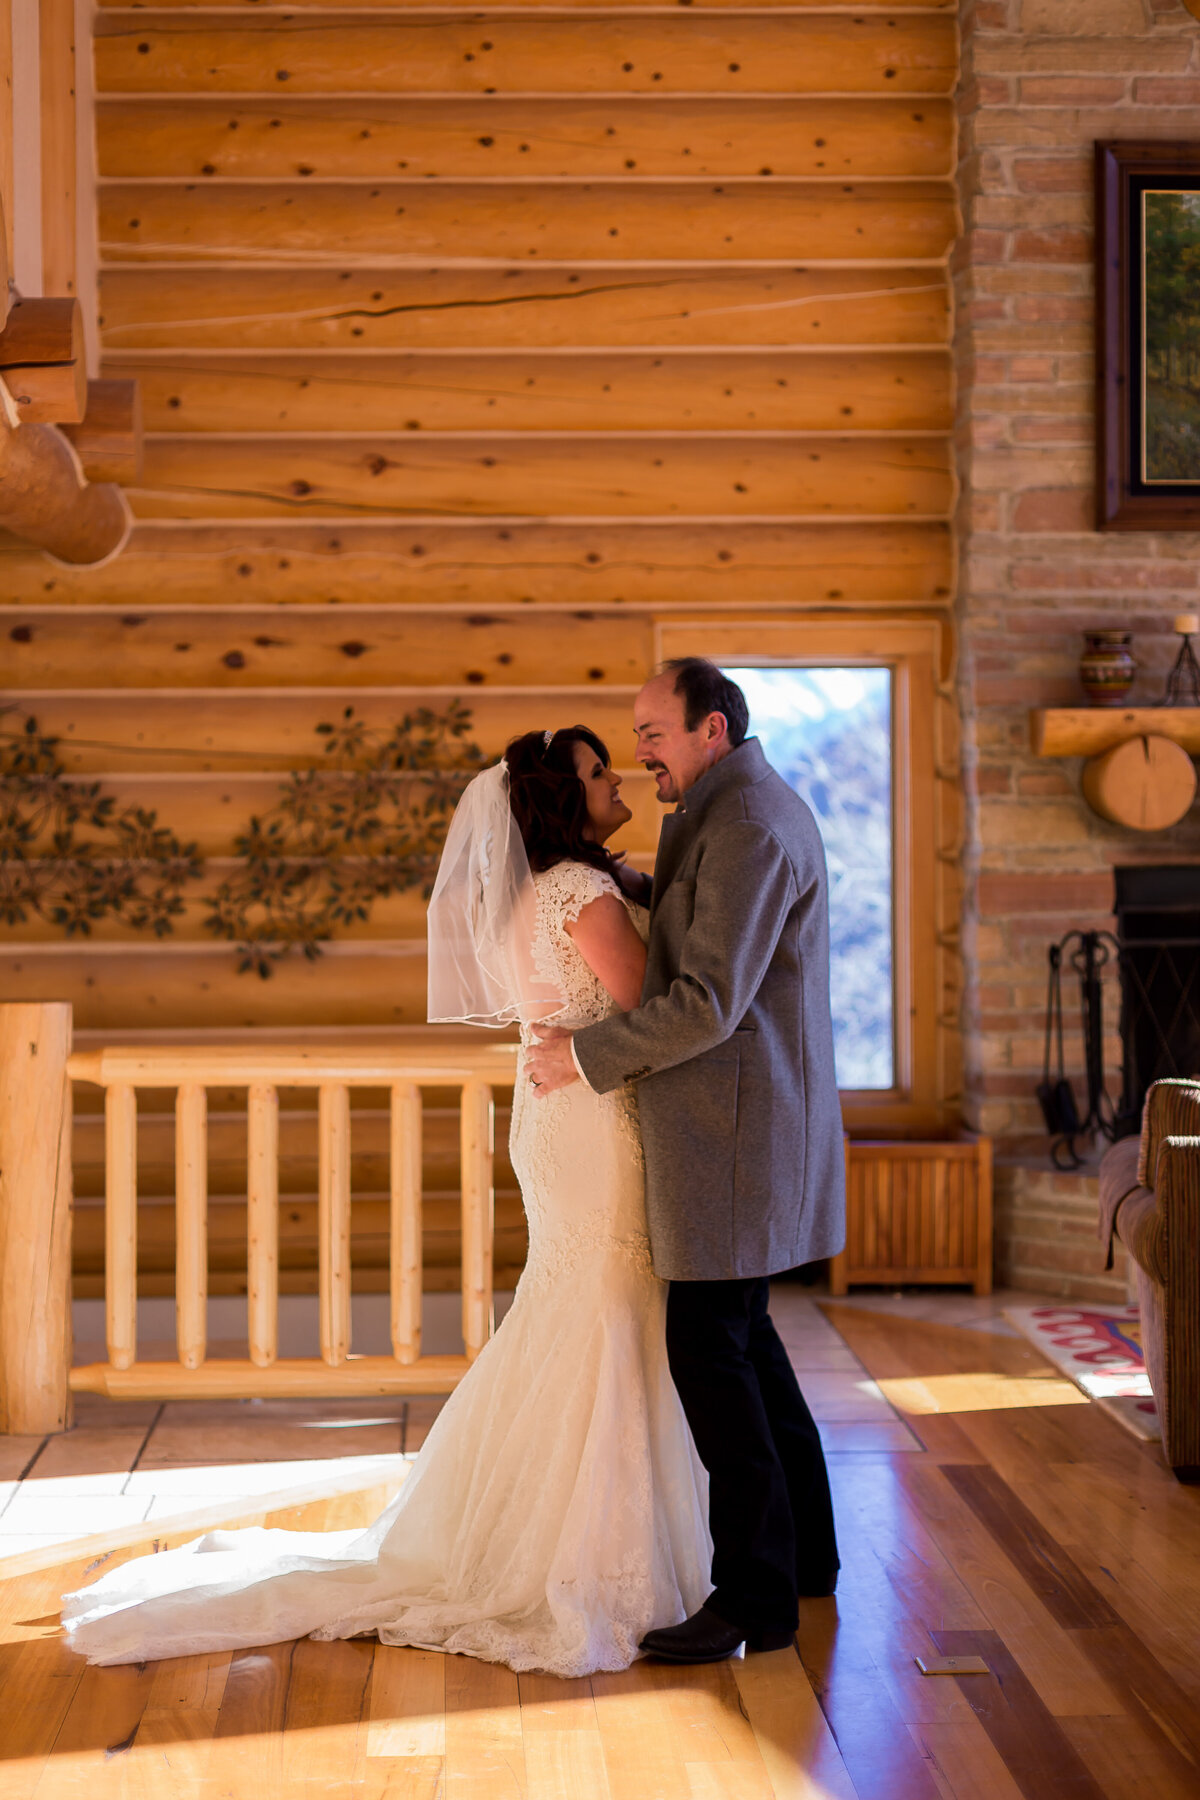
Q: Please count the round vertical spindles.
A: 6